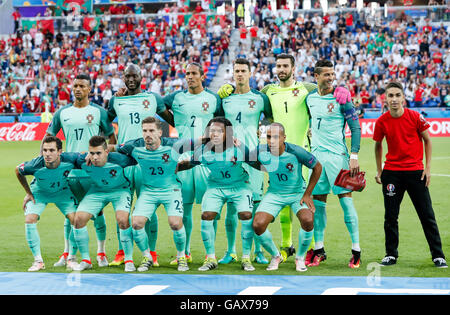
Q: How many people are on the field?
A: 12